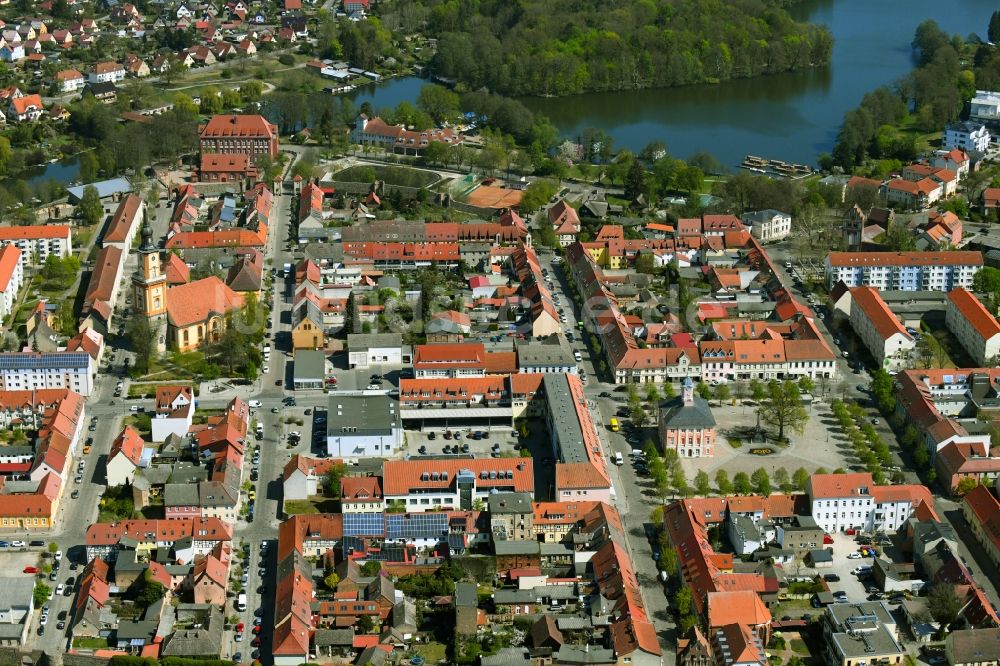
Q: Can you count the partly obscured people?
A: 0